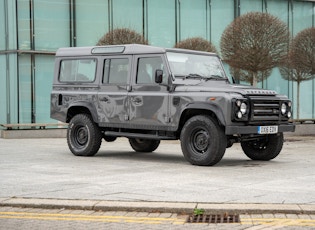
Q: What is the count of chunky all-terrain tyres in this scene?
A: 4